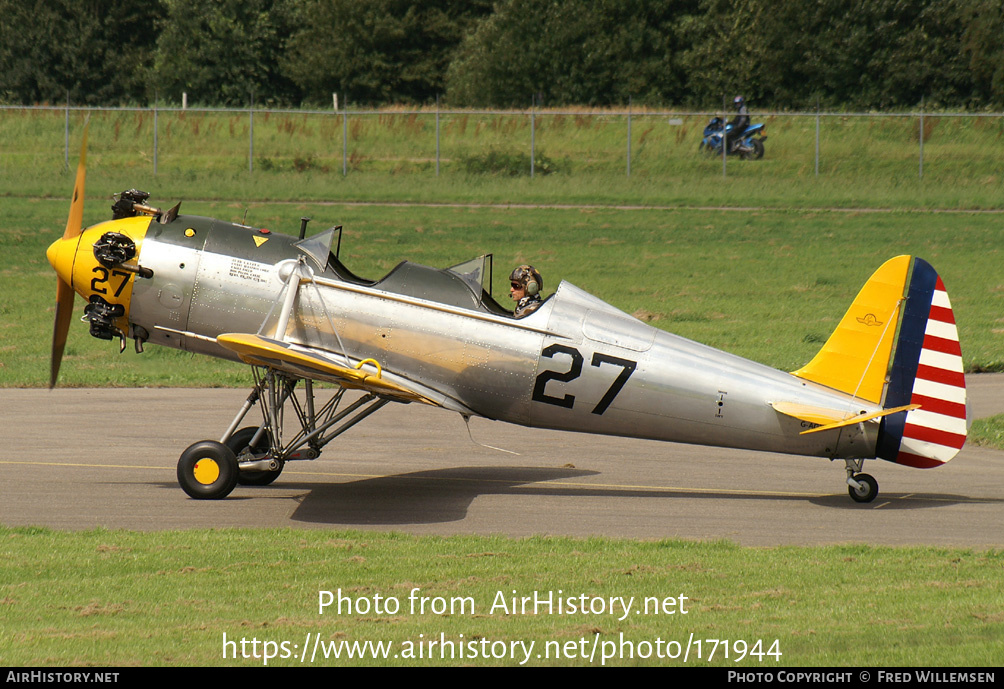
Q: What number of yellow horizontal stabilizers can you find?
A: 1